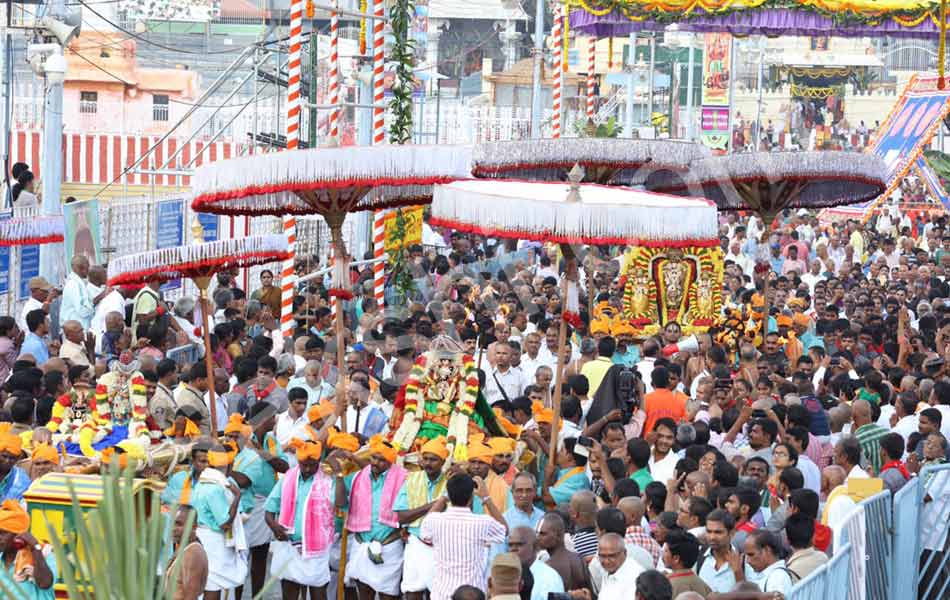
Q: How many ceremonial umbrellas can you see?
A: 6